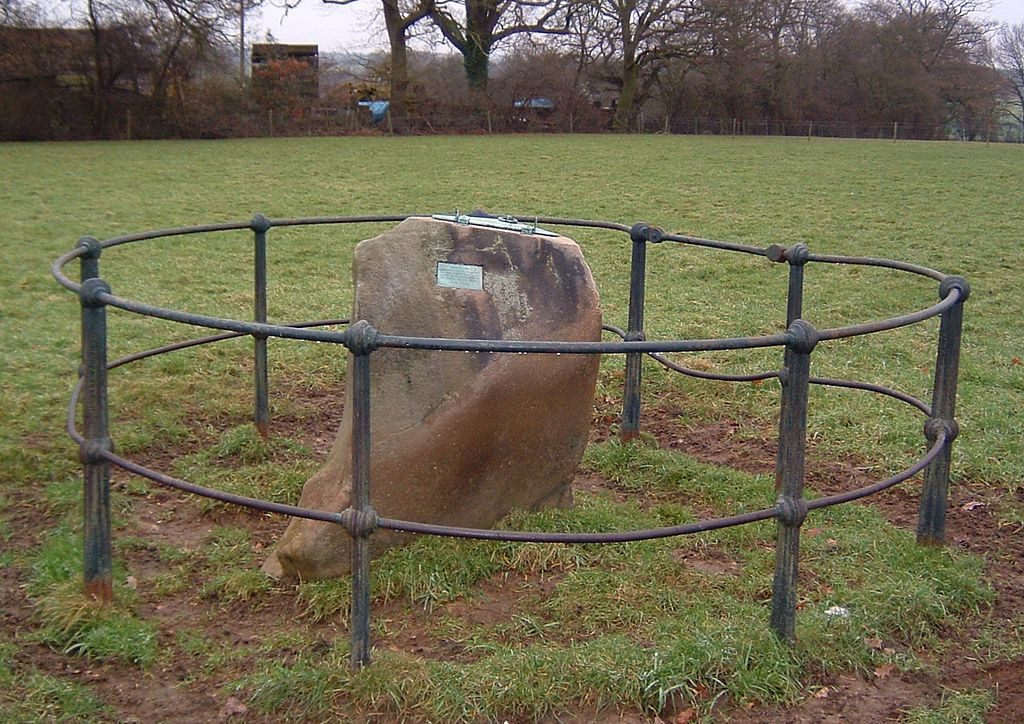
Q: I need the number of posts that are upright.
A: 8